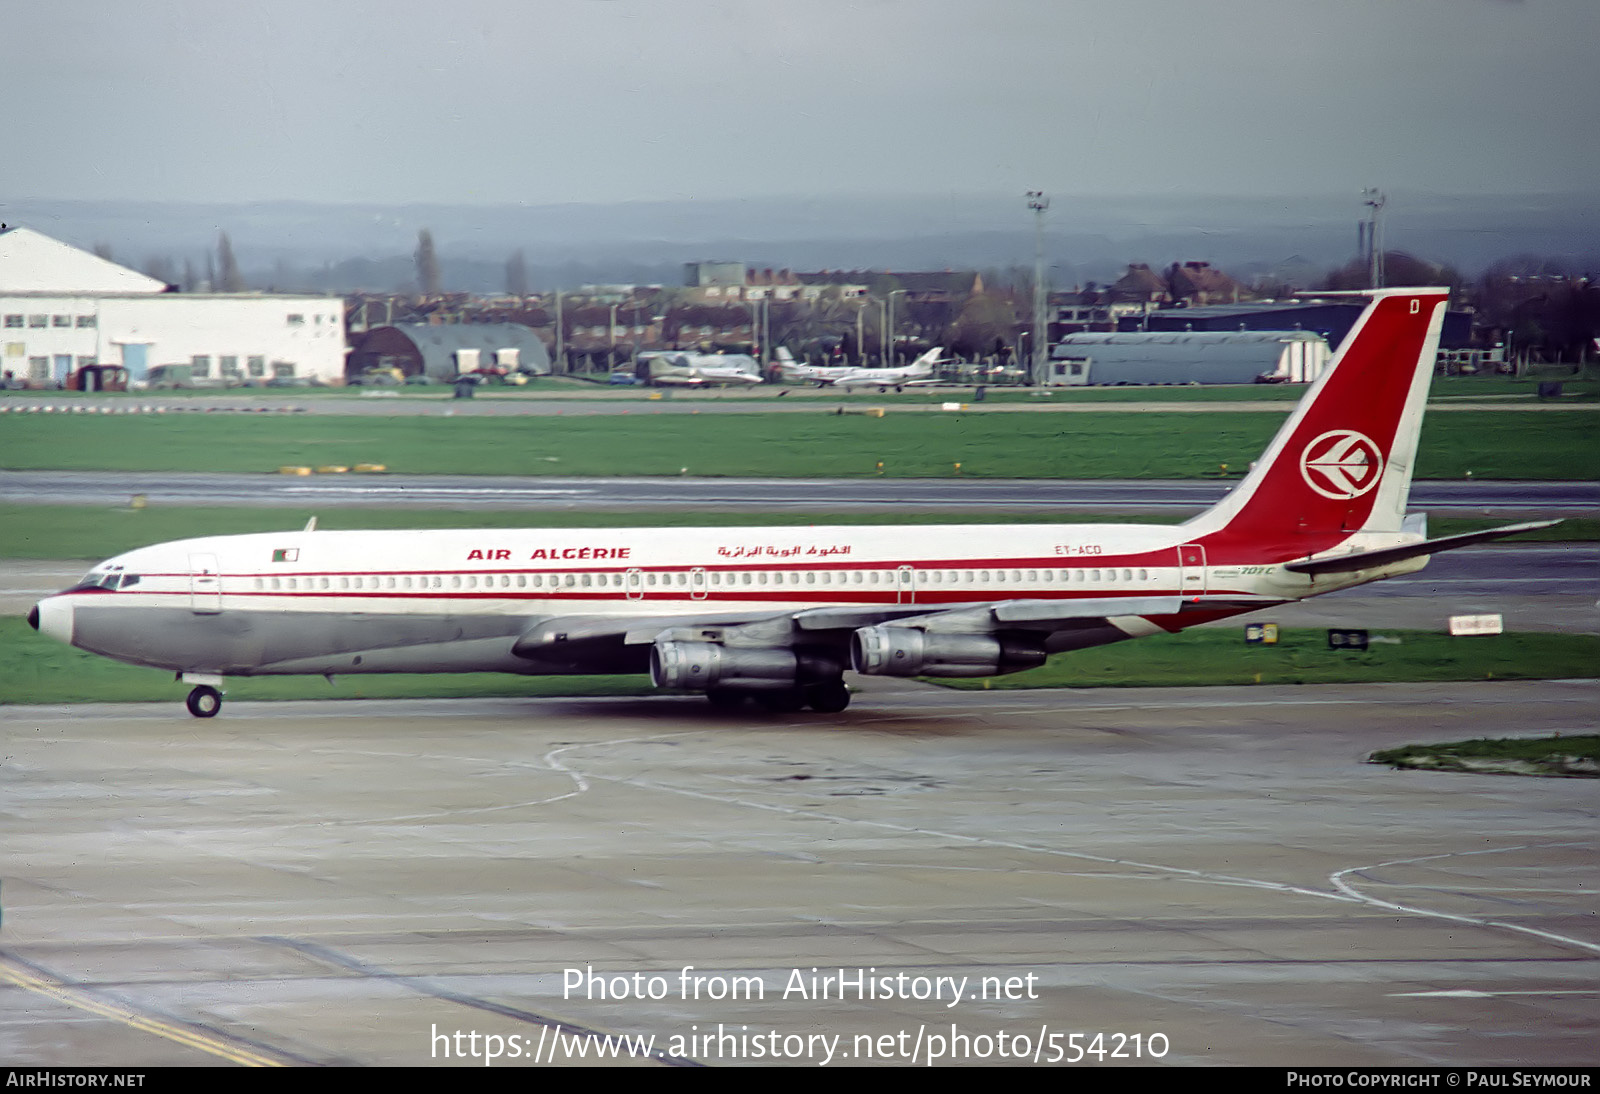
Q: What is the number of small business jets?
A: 3